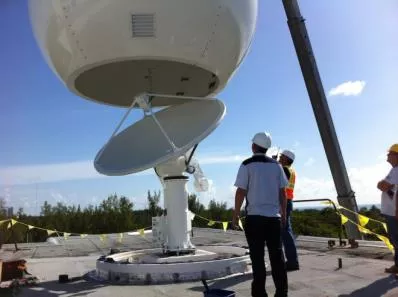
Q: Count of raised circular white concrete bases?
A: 1